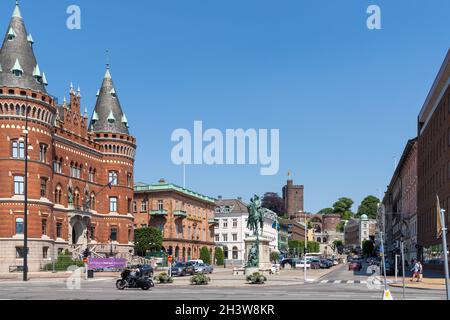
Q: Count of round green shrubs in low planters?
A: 3